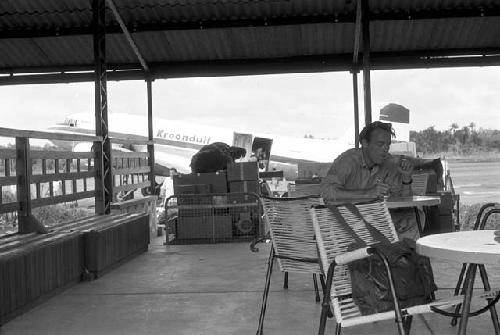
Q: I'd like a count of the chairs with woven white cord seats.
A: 2